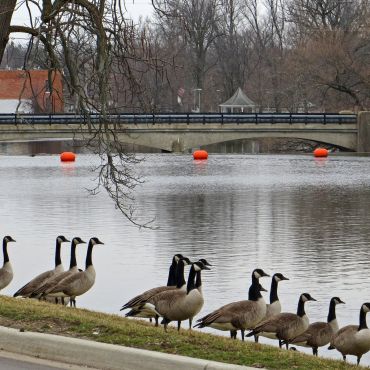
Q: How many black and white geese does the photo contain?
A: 14